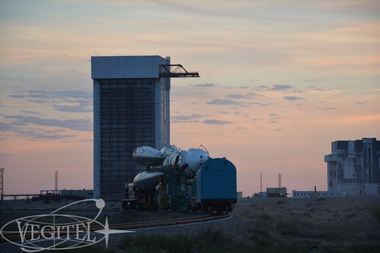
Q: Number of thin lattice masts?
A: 4